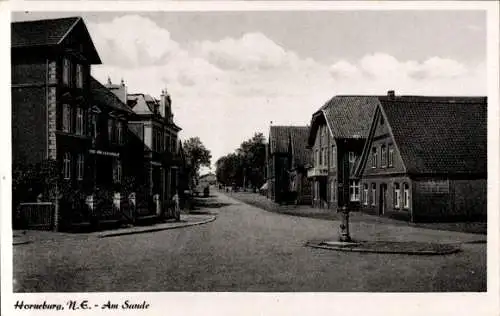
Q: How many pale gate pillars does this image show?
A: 5